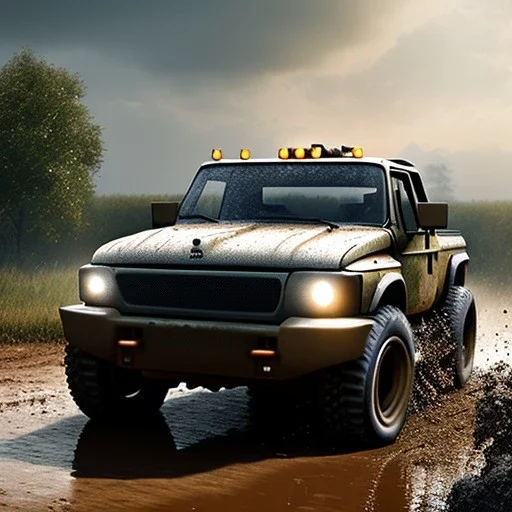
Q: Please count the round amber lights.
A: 6